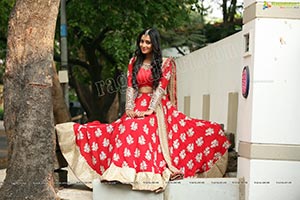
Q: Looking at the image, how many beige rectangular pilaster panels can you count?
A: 3